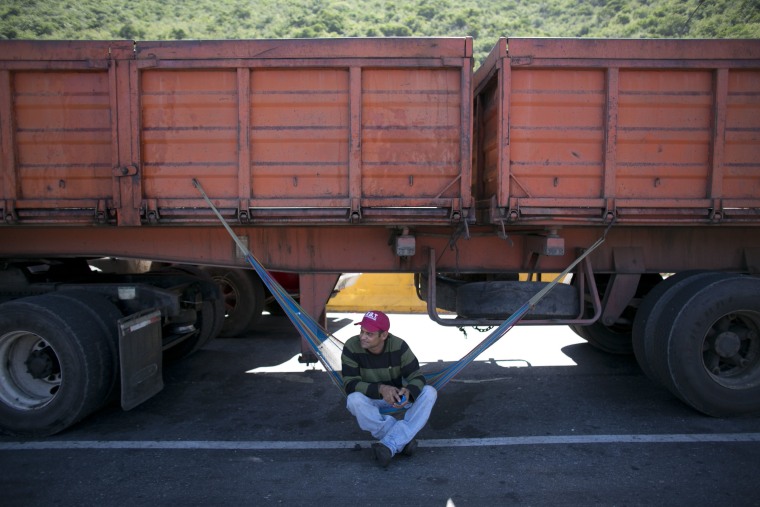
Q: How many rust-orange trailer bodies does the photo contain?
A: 2